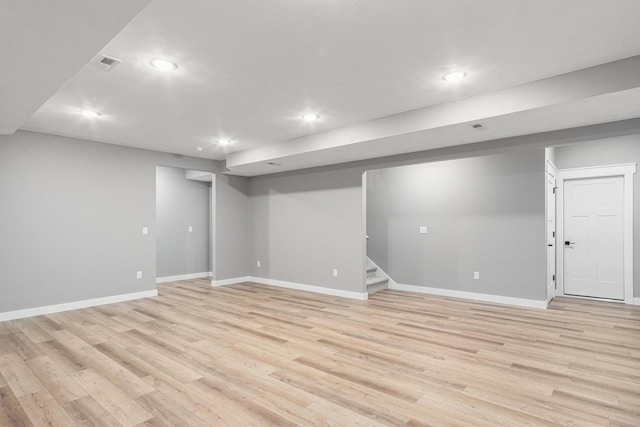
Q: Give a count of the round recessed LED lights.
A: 5